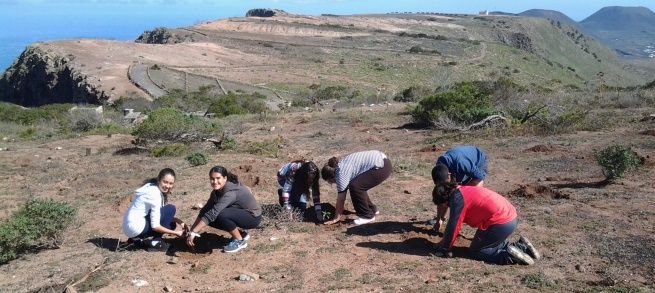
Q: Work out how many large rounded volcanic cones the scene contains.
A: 2